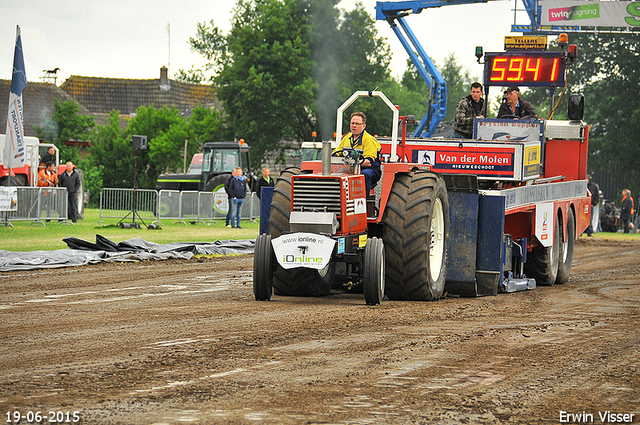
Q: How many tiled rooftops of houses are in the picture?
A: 2